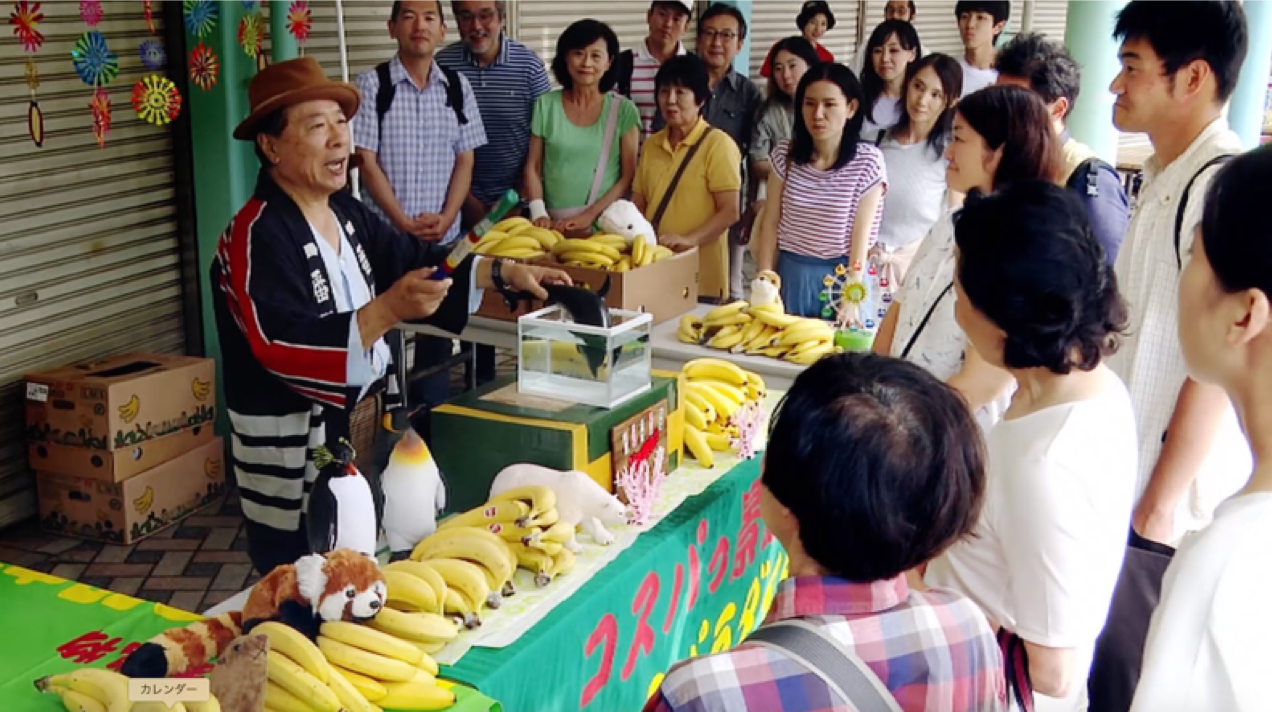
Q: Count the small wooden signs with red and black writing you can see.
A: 1